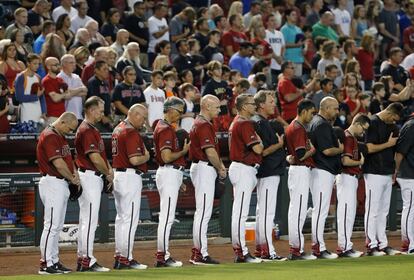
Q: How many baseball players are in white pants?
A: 12